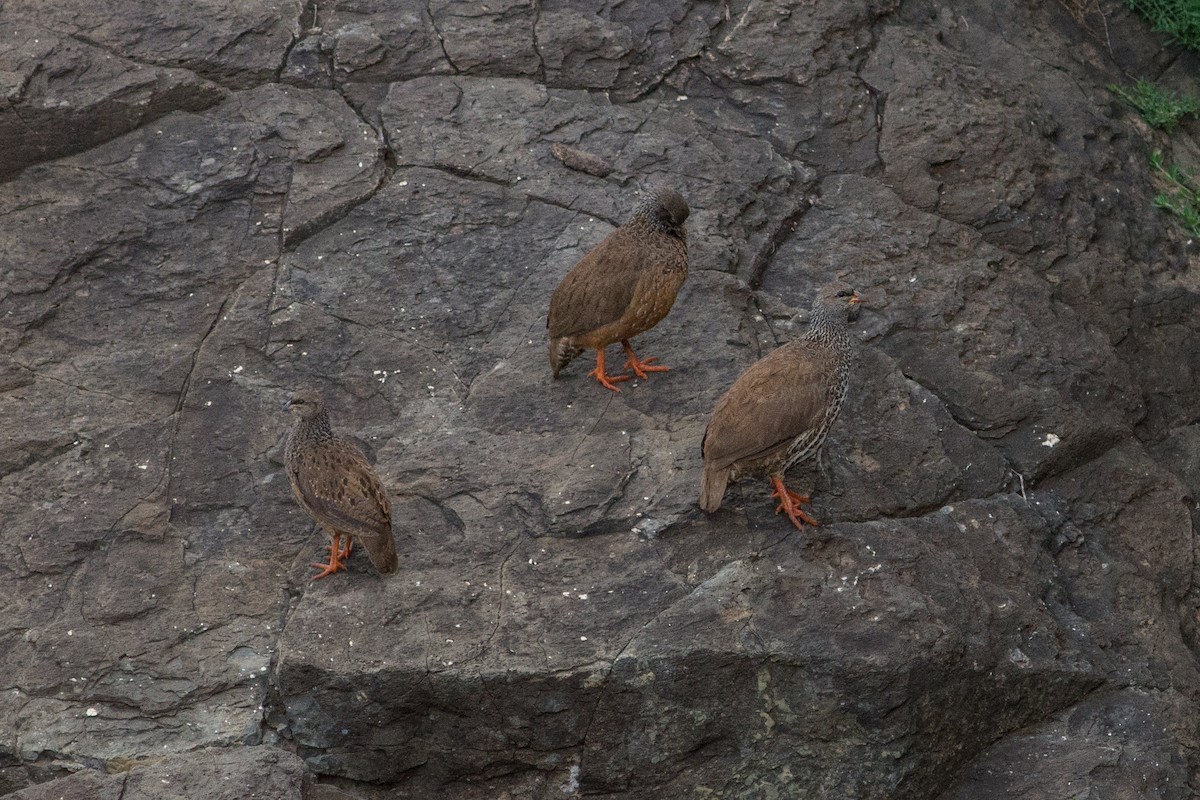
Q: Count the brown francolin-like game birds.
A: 3